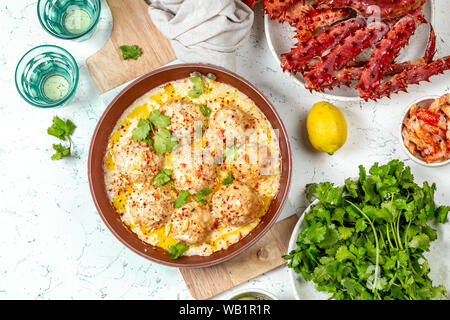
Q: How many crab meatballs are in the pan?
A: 8